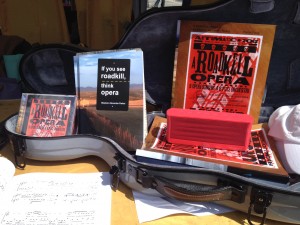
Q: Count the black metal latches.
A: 3